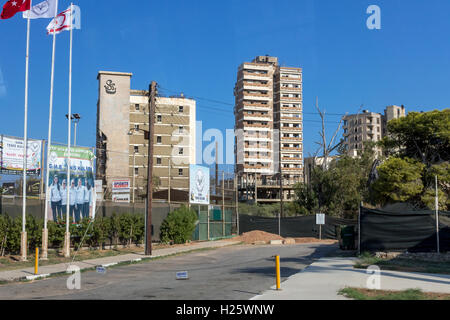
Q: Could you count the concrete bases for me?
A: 3